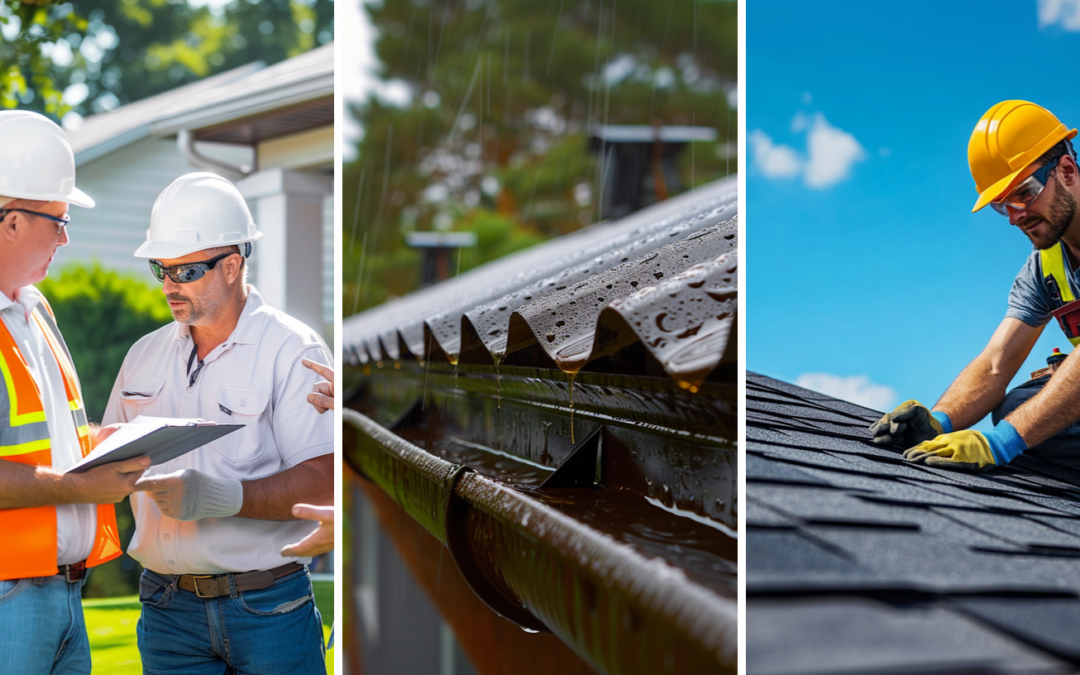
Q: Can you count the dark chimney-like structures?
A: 2